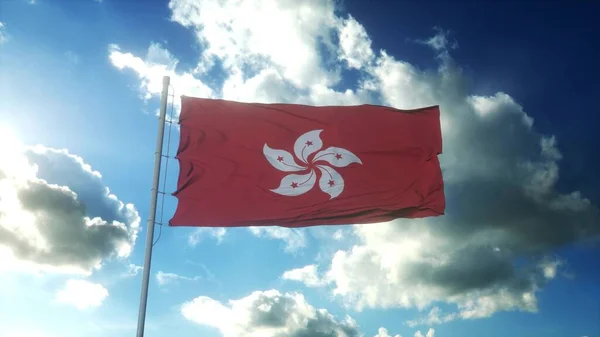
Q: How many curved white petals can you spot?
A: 5